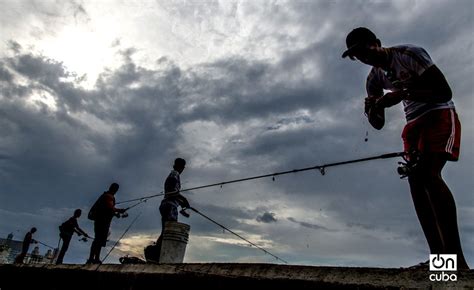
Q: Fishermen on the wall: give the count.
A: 5